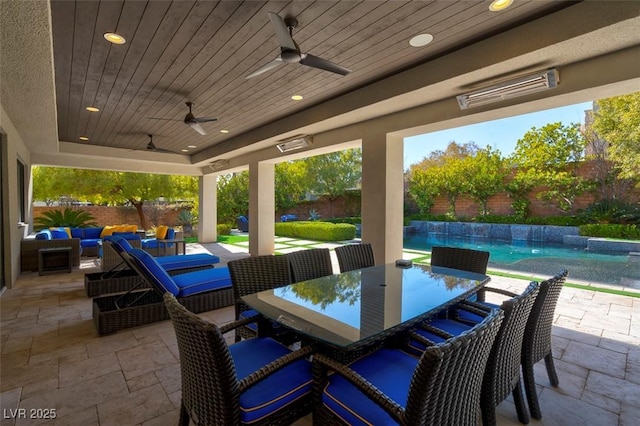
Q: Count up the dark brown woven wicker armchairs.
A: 8